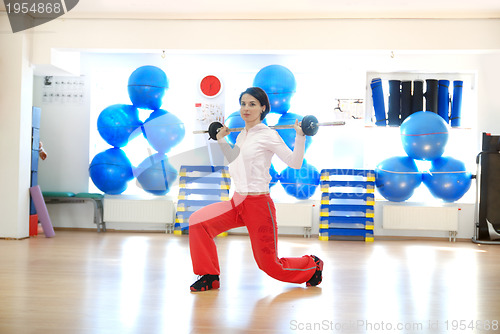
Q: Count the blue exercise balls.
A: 13